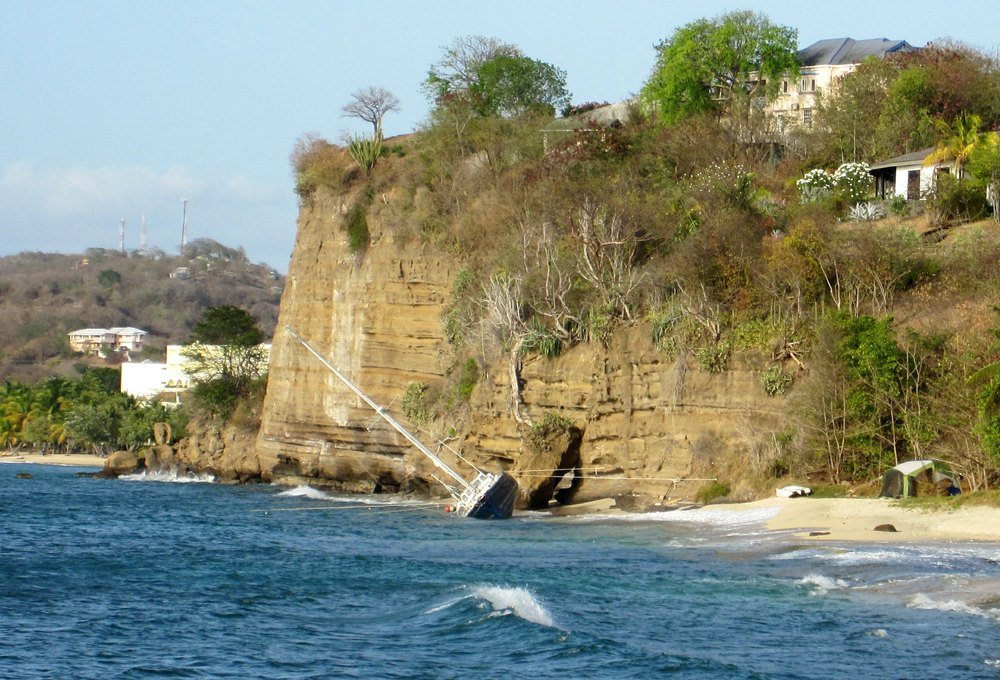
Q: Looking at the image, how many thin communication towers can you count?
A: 3